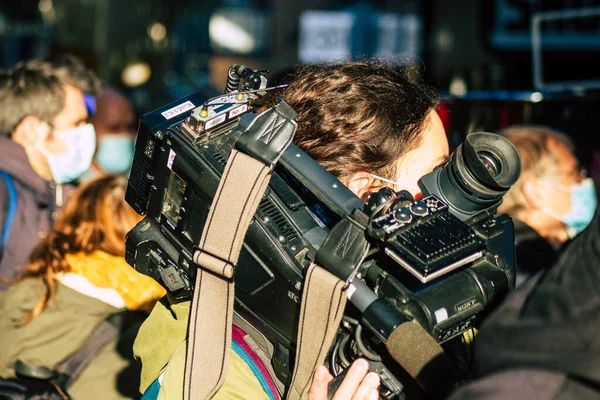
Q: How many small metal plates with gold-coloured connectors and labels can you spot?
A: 1